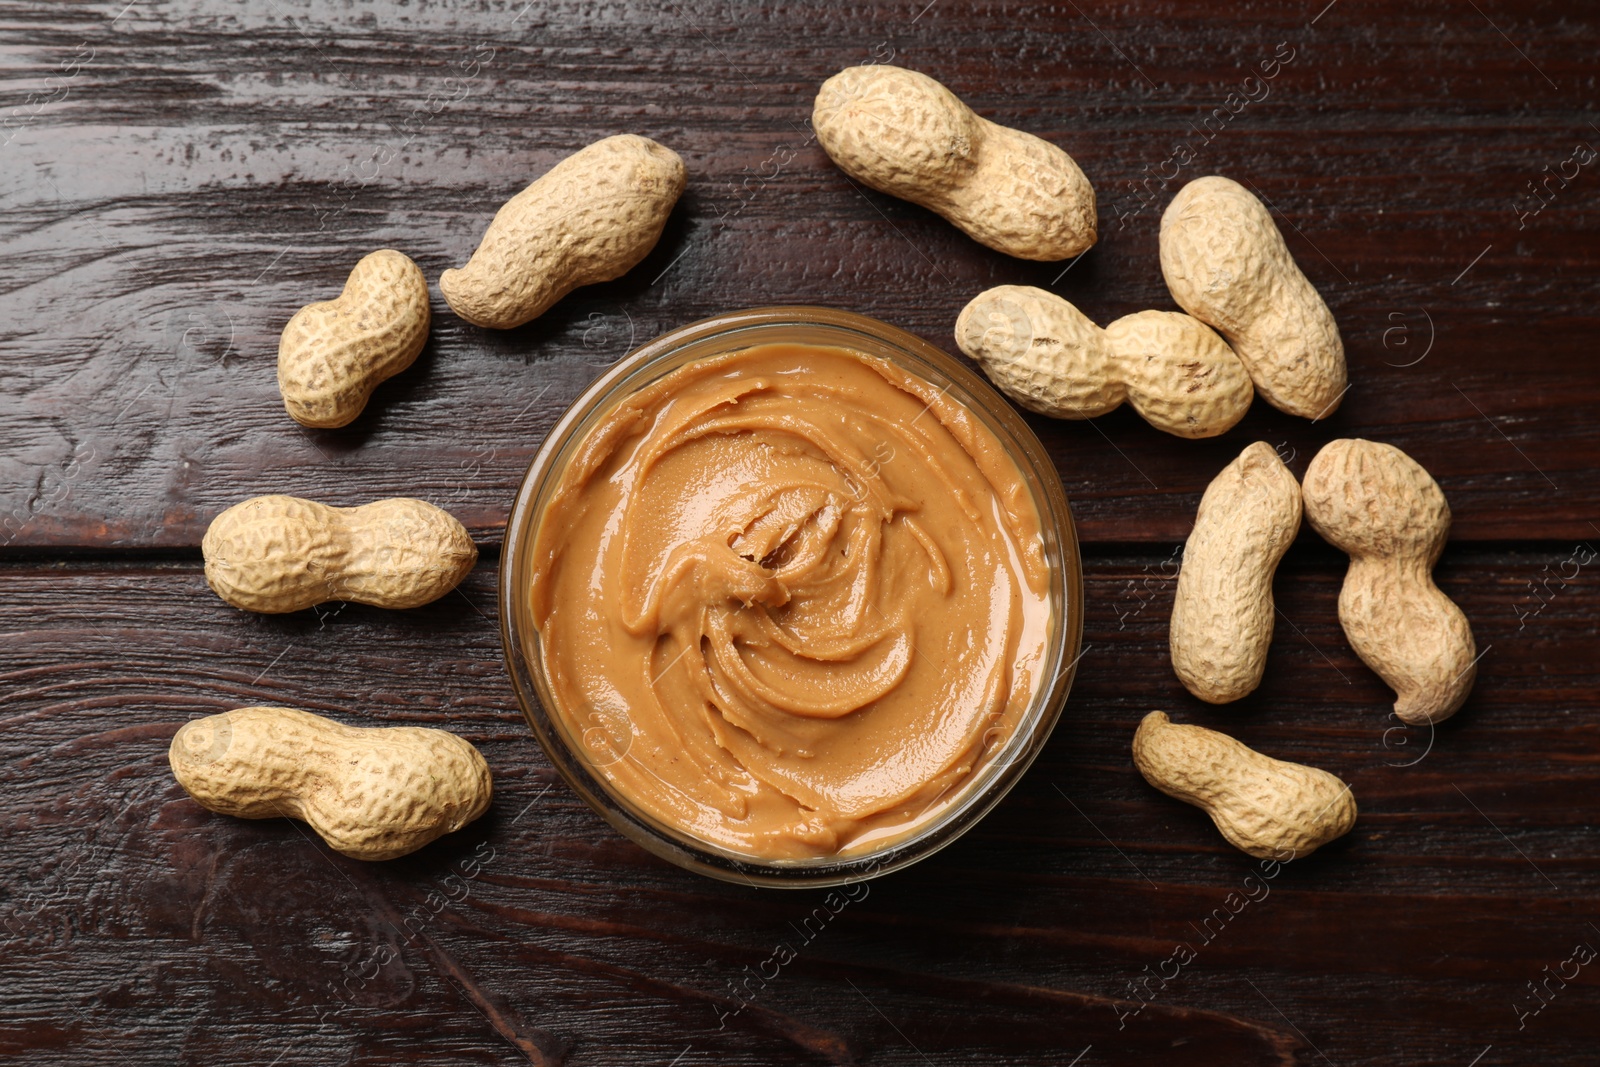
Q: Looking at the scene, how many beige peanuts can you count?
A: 10